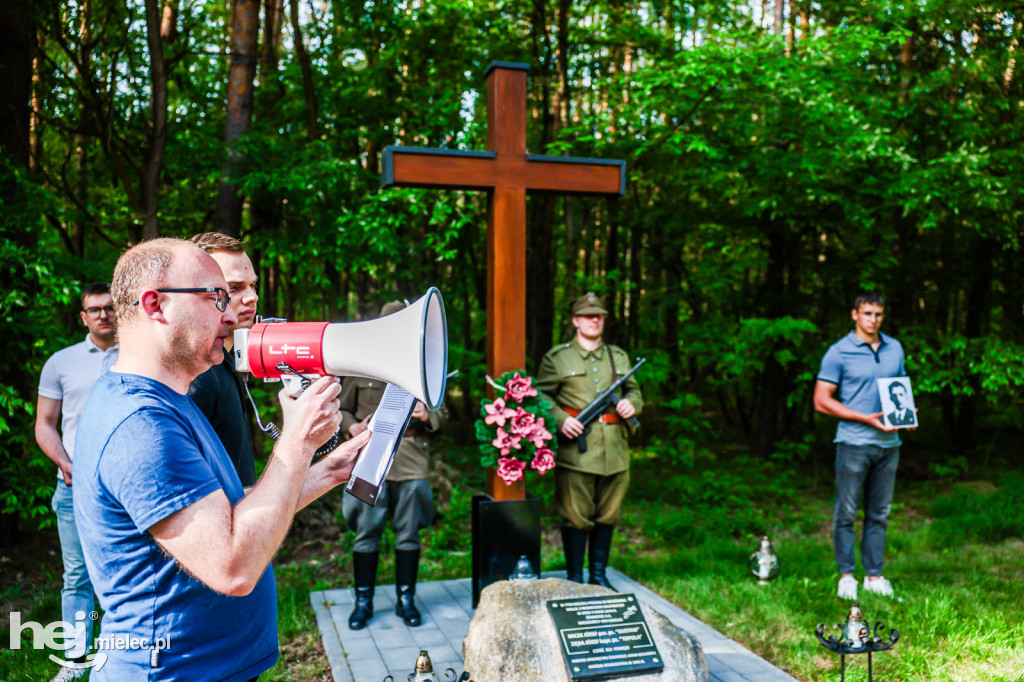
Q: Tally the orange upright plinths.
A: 0